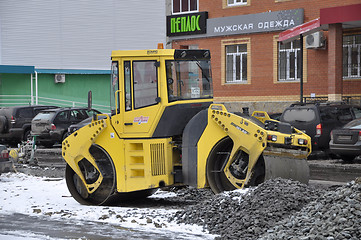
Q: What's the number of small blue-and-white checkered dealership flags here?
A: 0